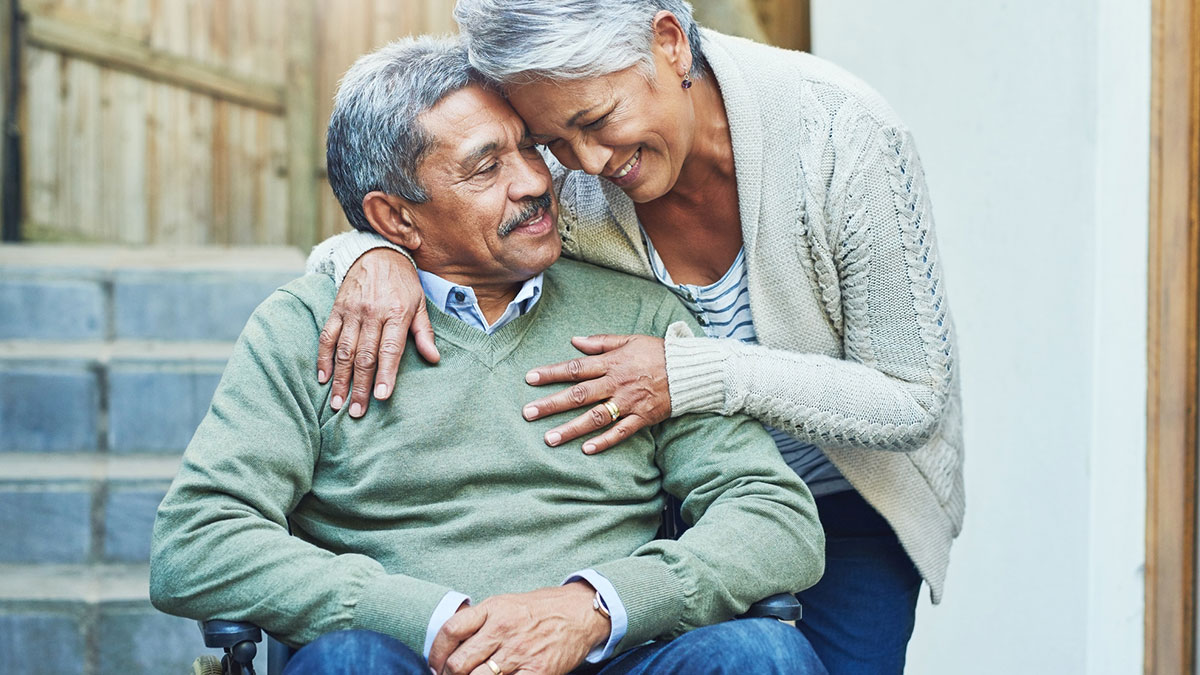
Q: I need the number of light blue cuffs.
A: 2